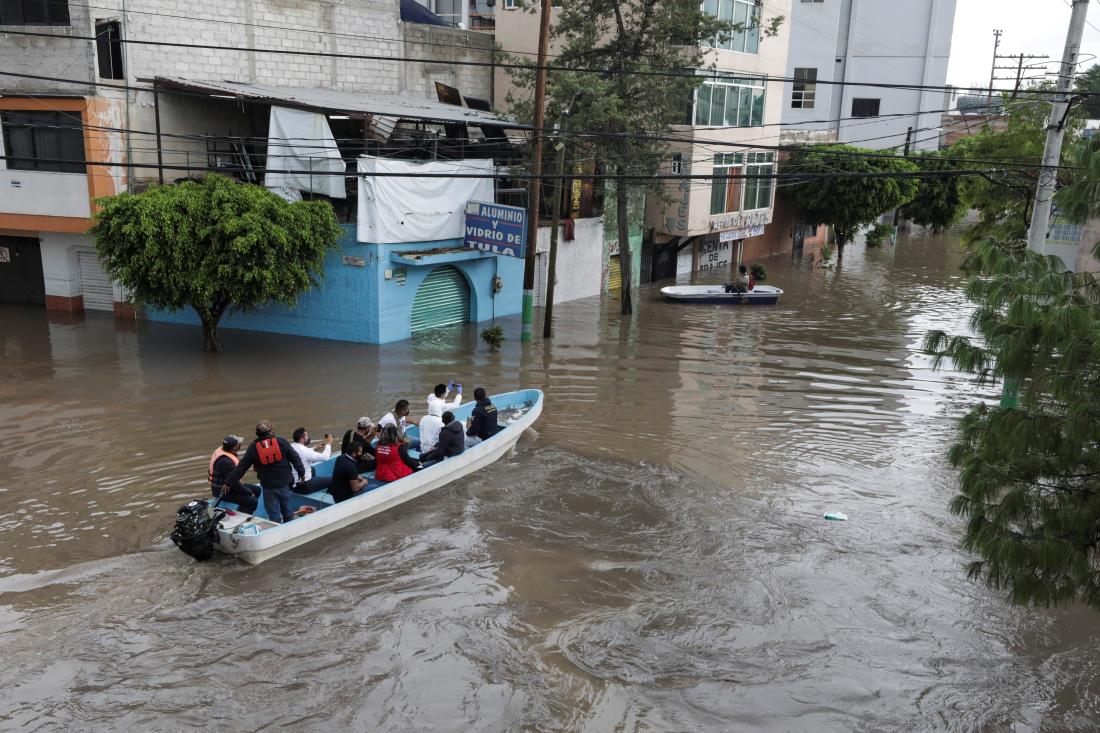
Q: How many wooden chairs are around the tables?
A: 0